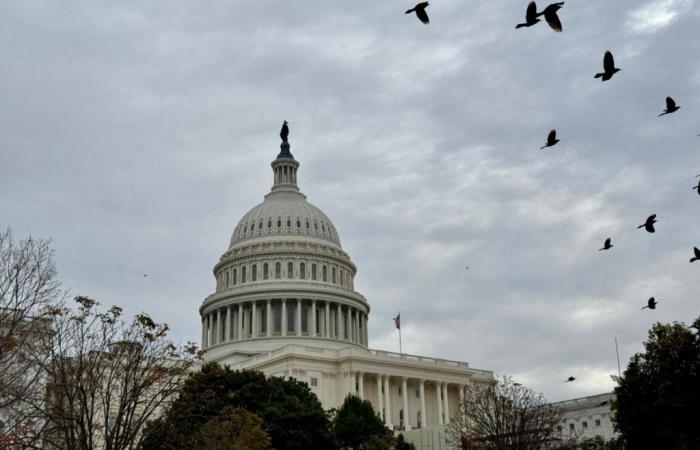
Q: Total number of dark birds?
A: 12